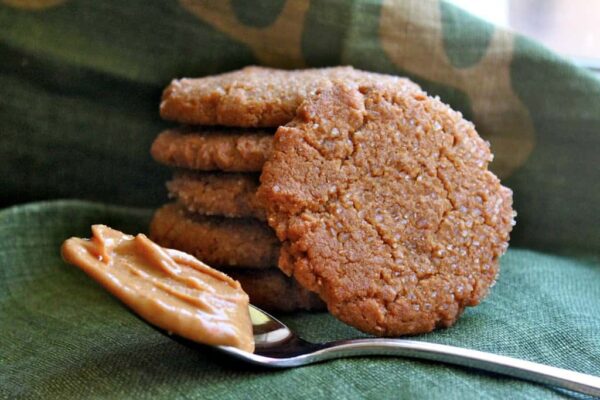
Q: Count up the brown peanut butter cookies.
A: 6